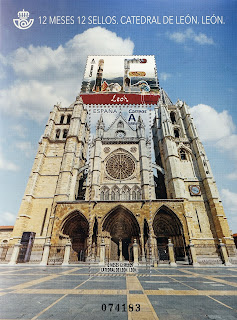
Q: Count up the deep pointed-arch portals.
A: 3